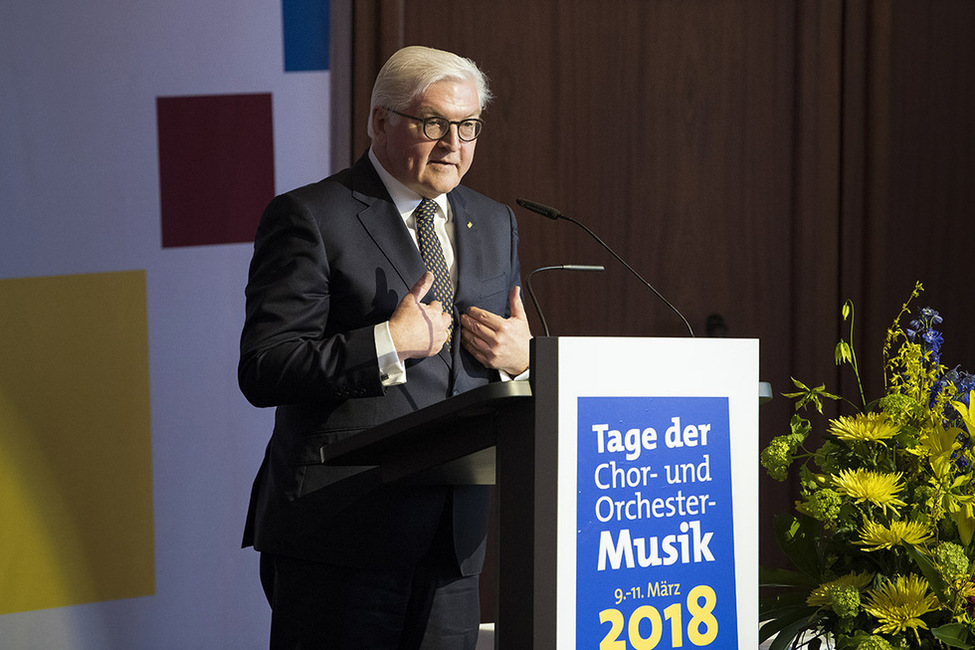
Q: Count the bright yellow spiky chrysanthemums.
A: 5